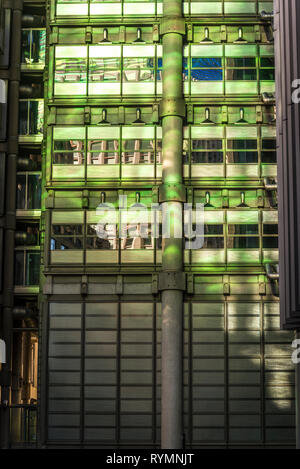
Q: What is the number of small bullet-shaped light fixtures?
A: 12